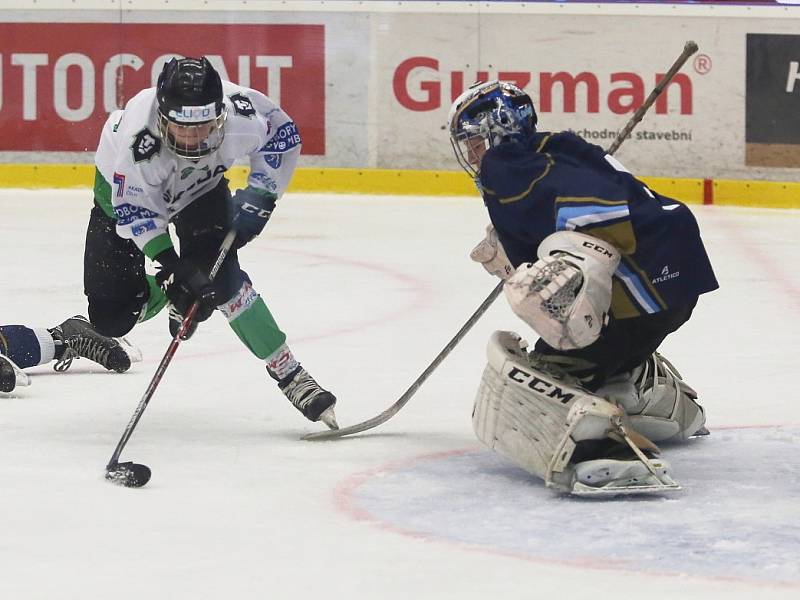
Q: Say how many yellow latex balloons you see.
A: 0